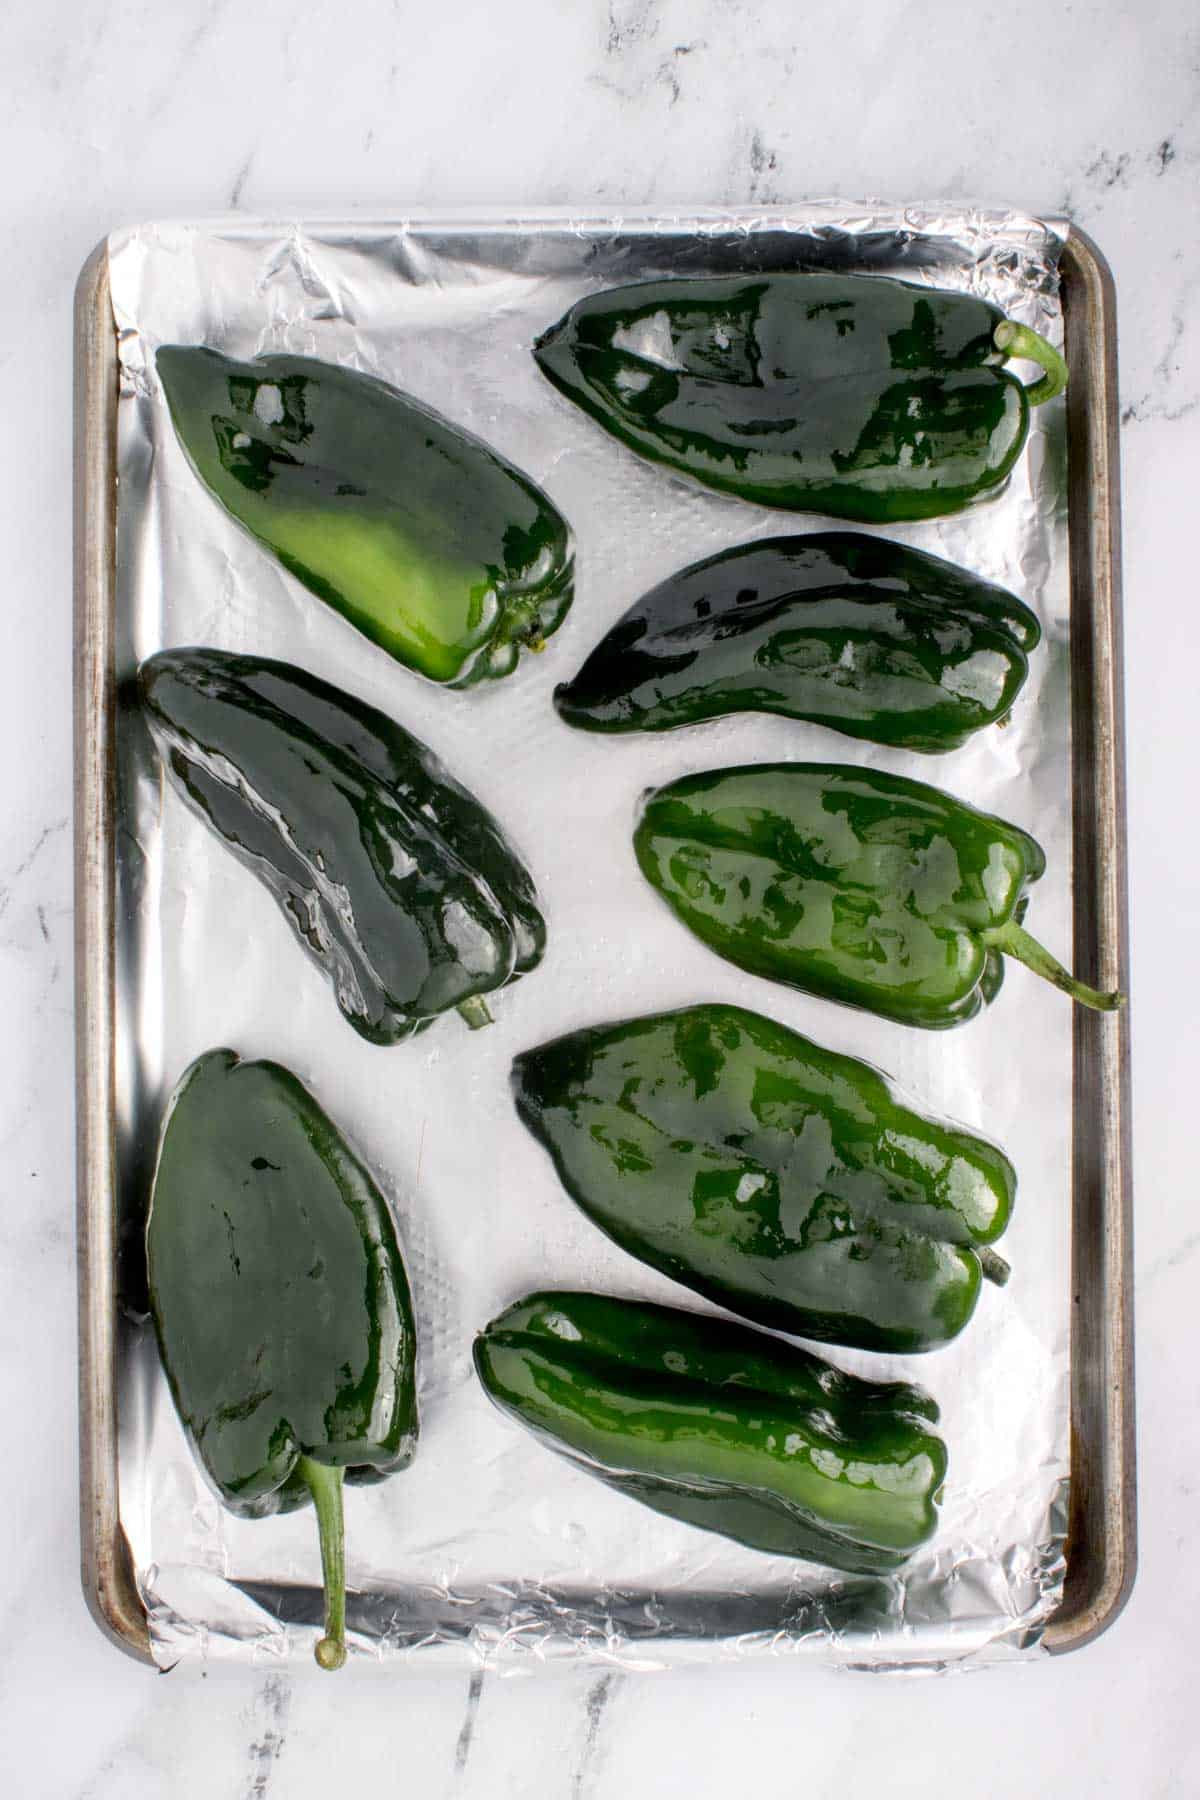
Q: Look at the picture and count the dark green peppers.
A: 8